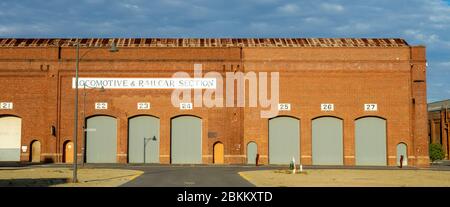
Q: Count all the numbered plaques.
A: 7